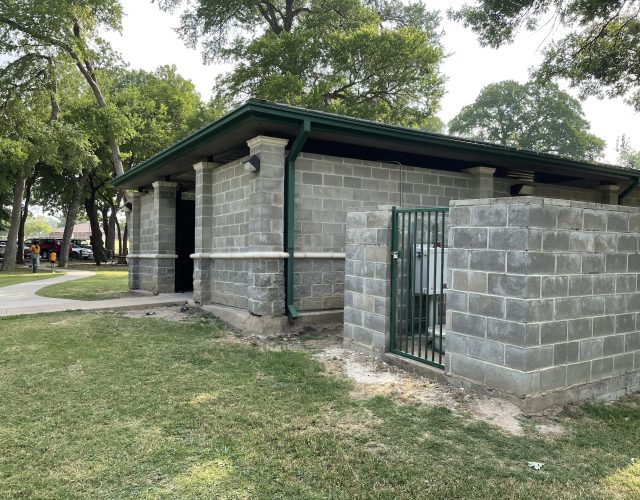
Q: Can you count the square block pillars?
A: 6